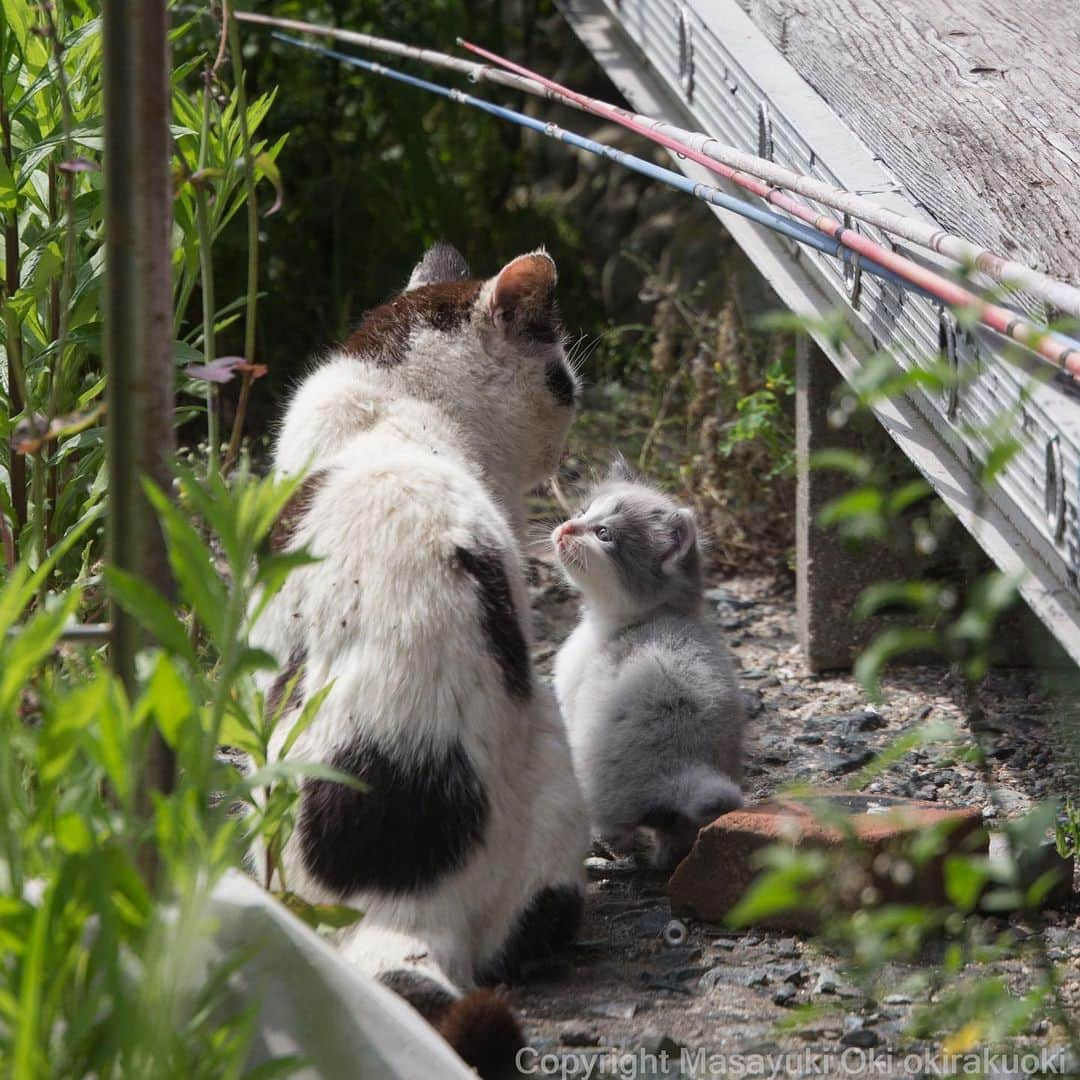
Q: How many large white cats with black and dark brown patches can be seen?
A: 1